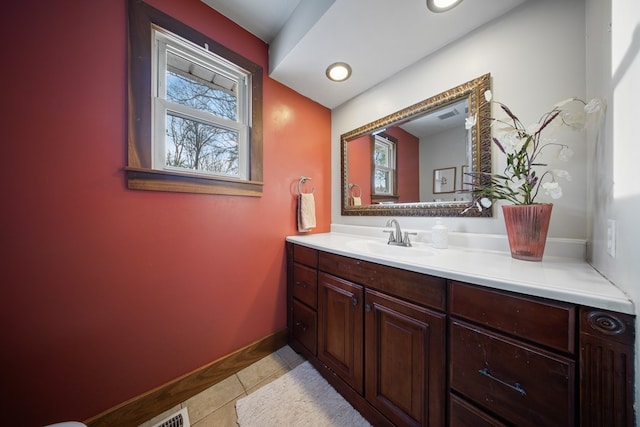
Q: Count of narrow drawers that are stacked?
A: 3